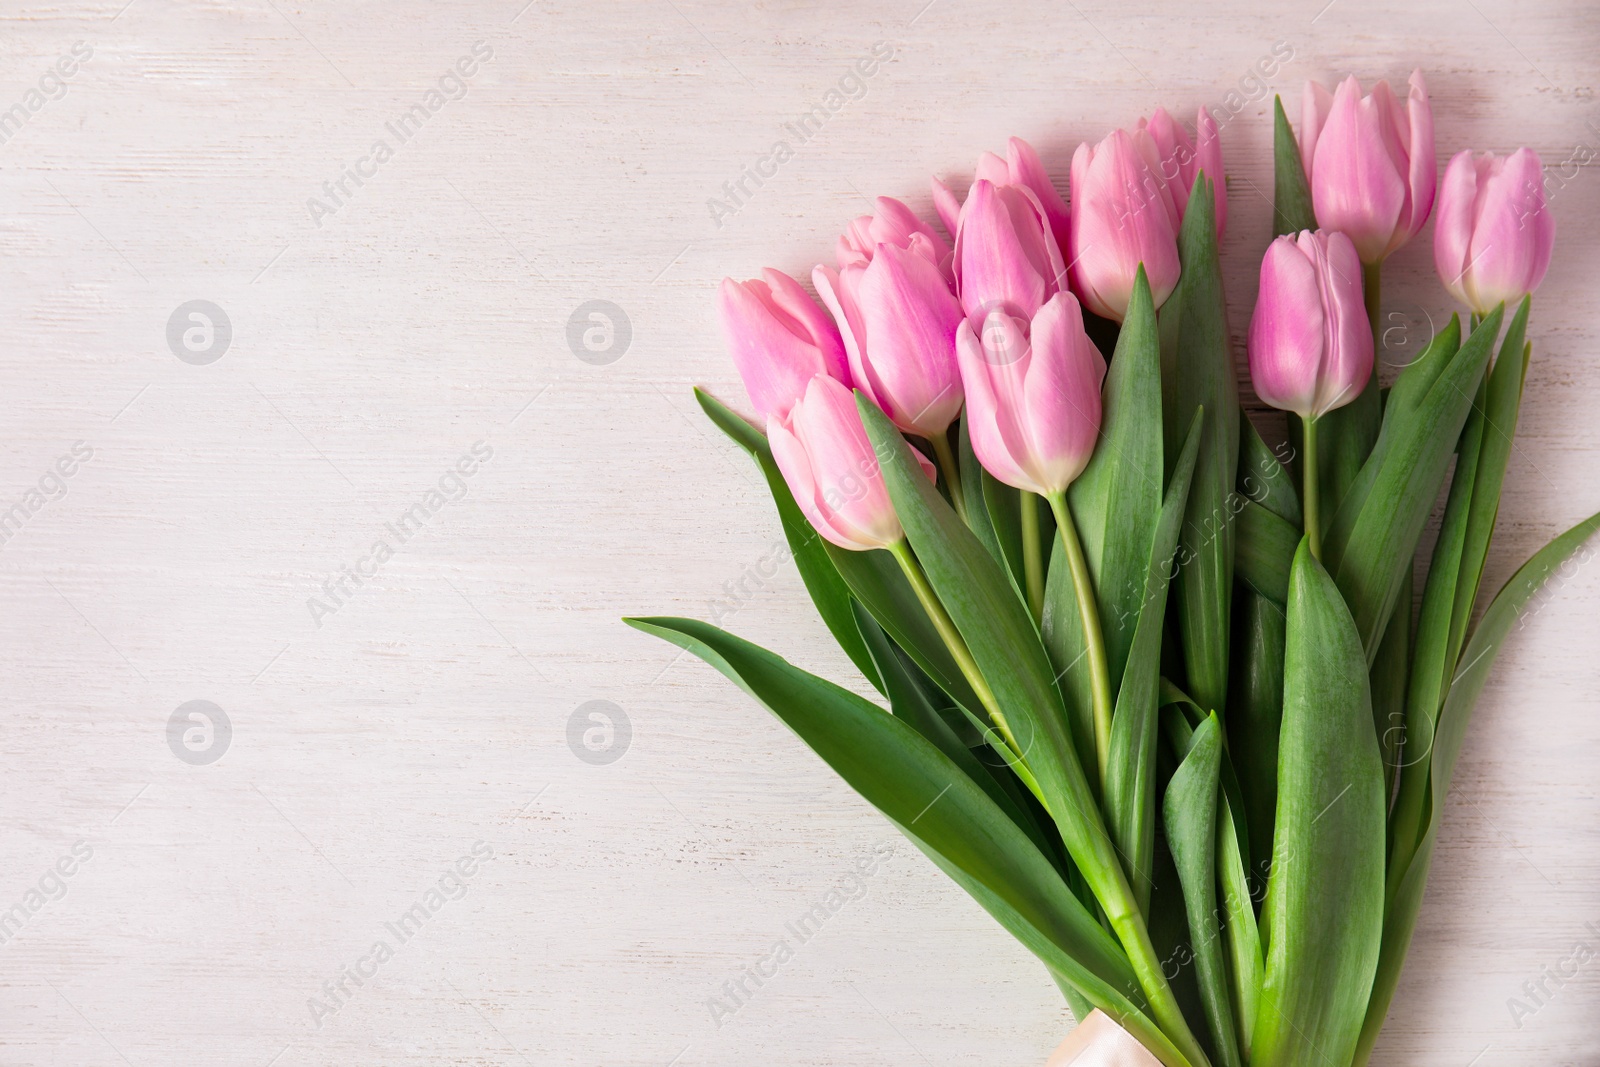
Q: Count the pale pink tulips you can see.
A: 12